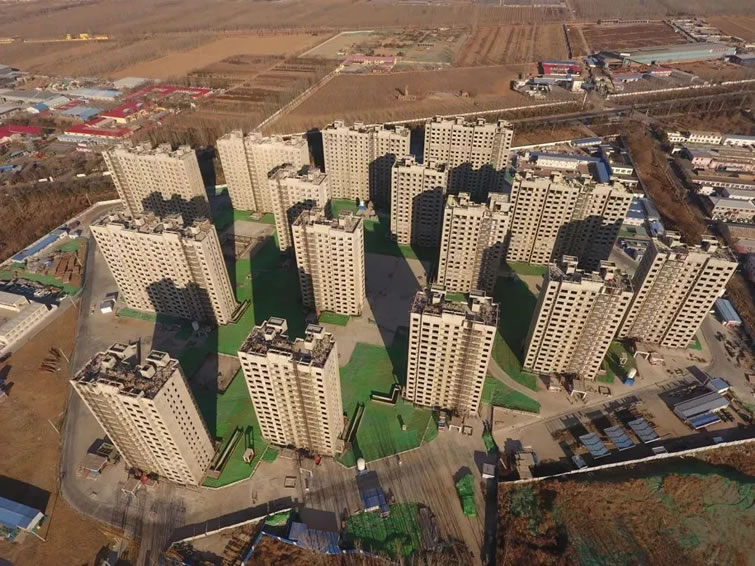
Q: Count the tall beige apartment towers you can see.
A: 15